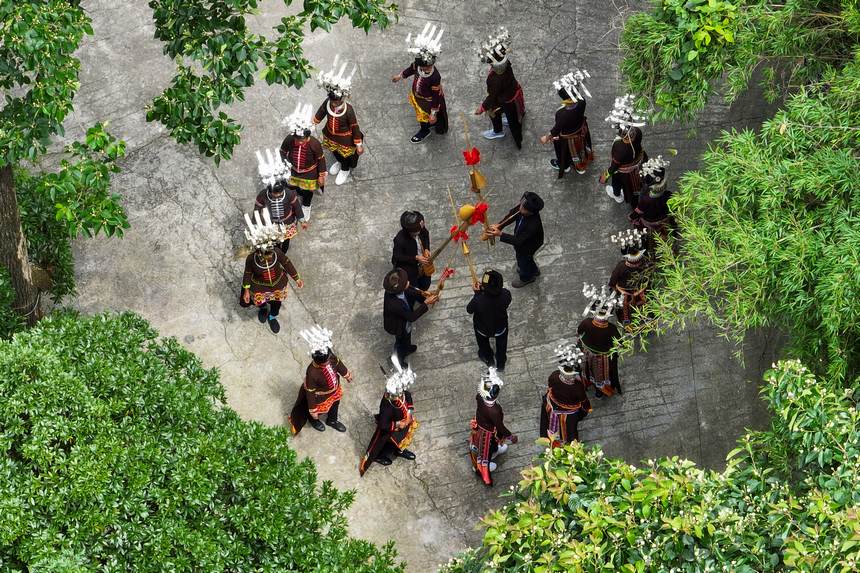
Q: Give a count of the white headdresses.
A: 15